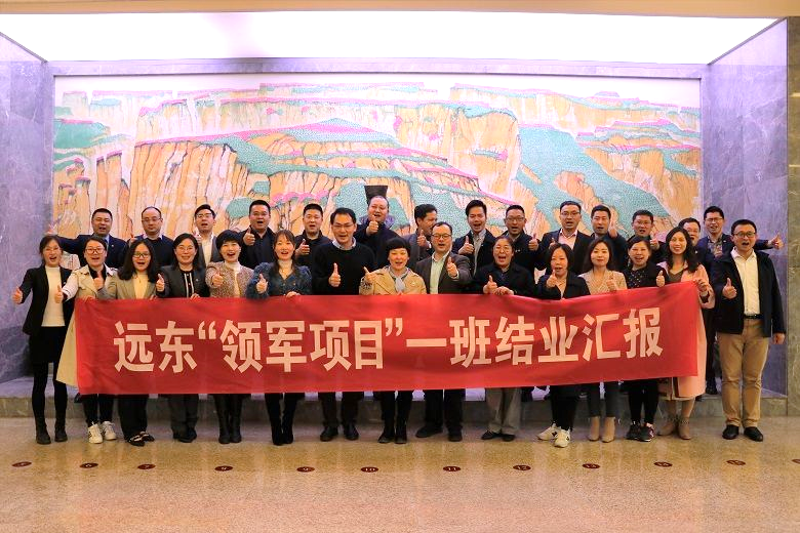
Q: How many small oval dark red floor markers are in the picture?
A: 12